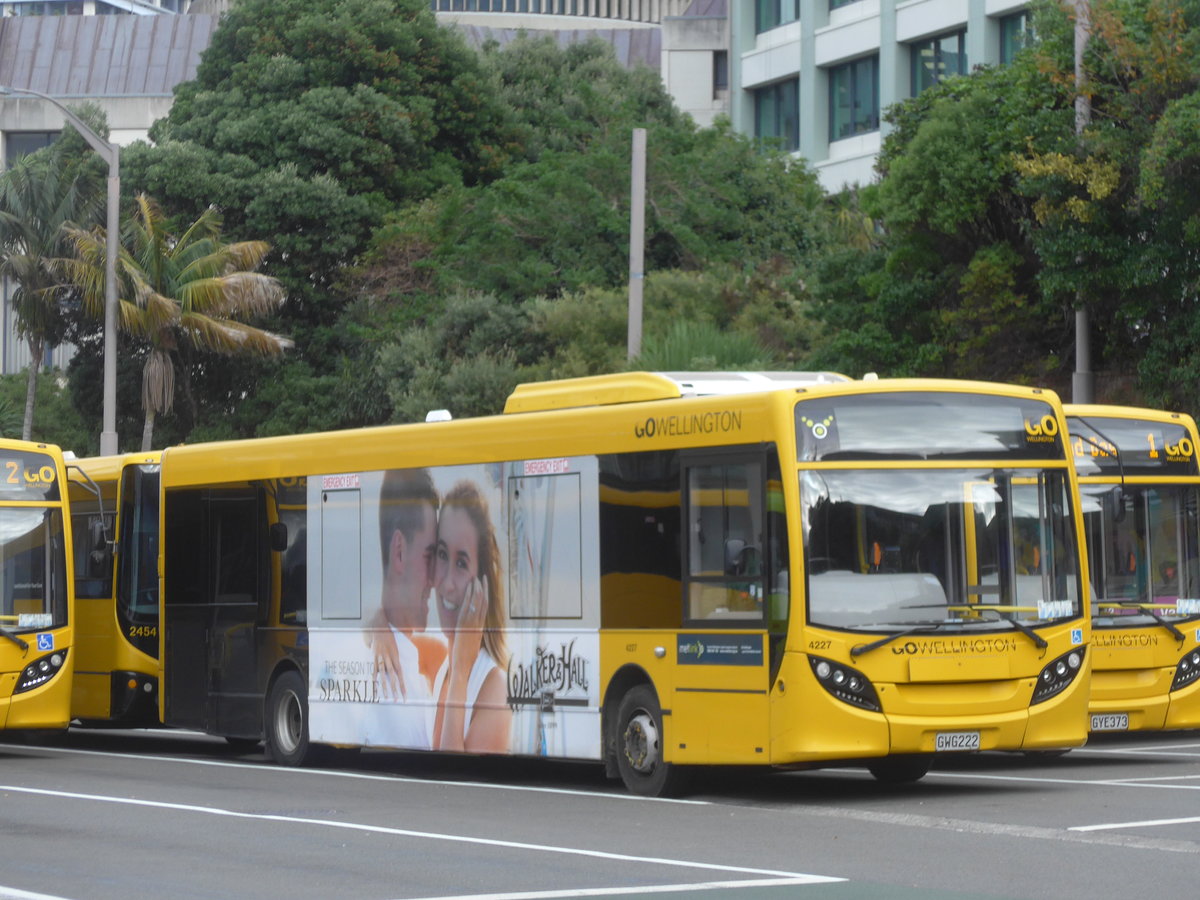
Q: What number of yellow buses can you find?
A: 4